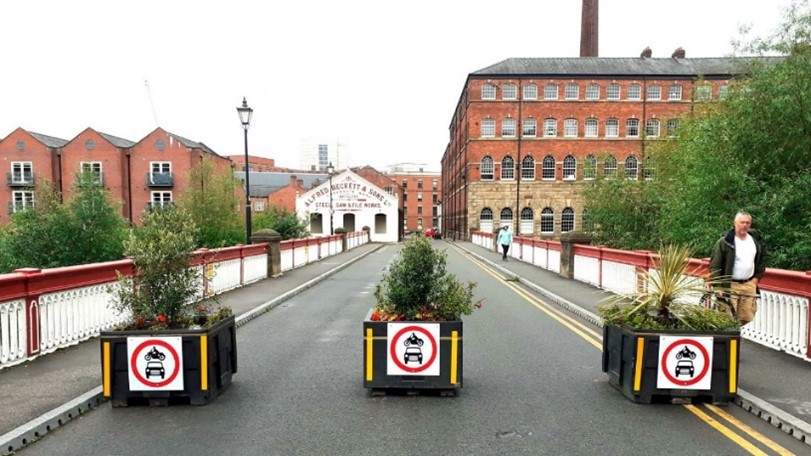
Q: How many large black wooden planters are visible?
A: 3